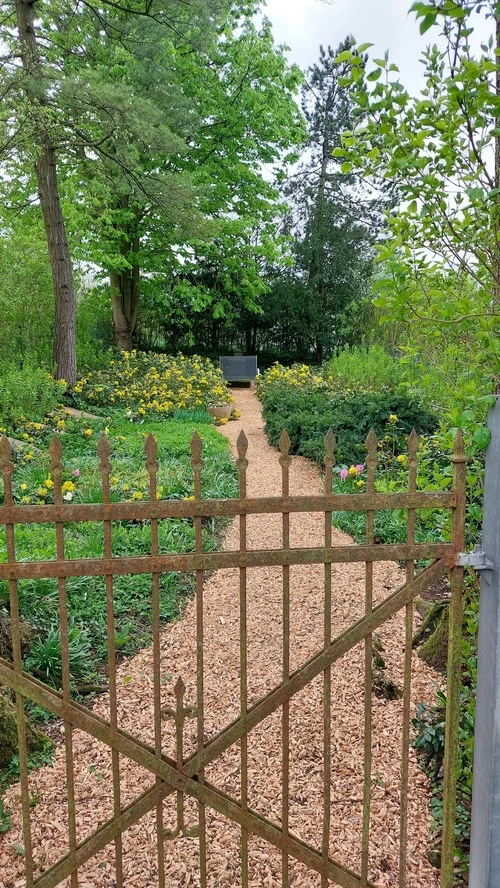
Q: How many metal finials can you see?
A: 12